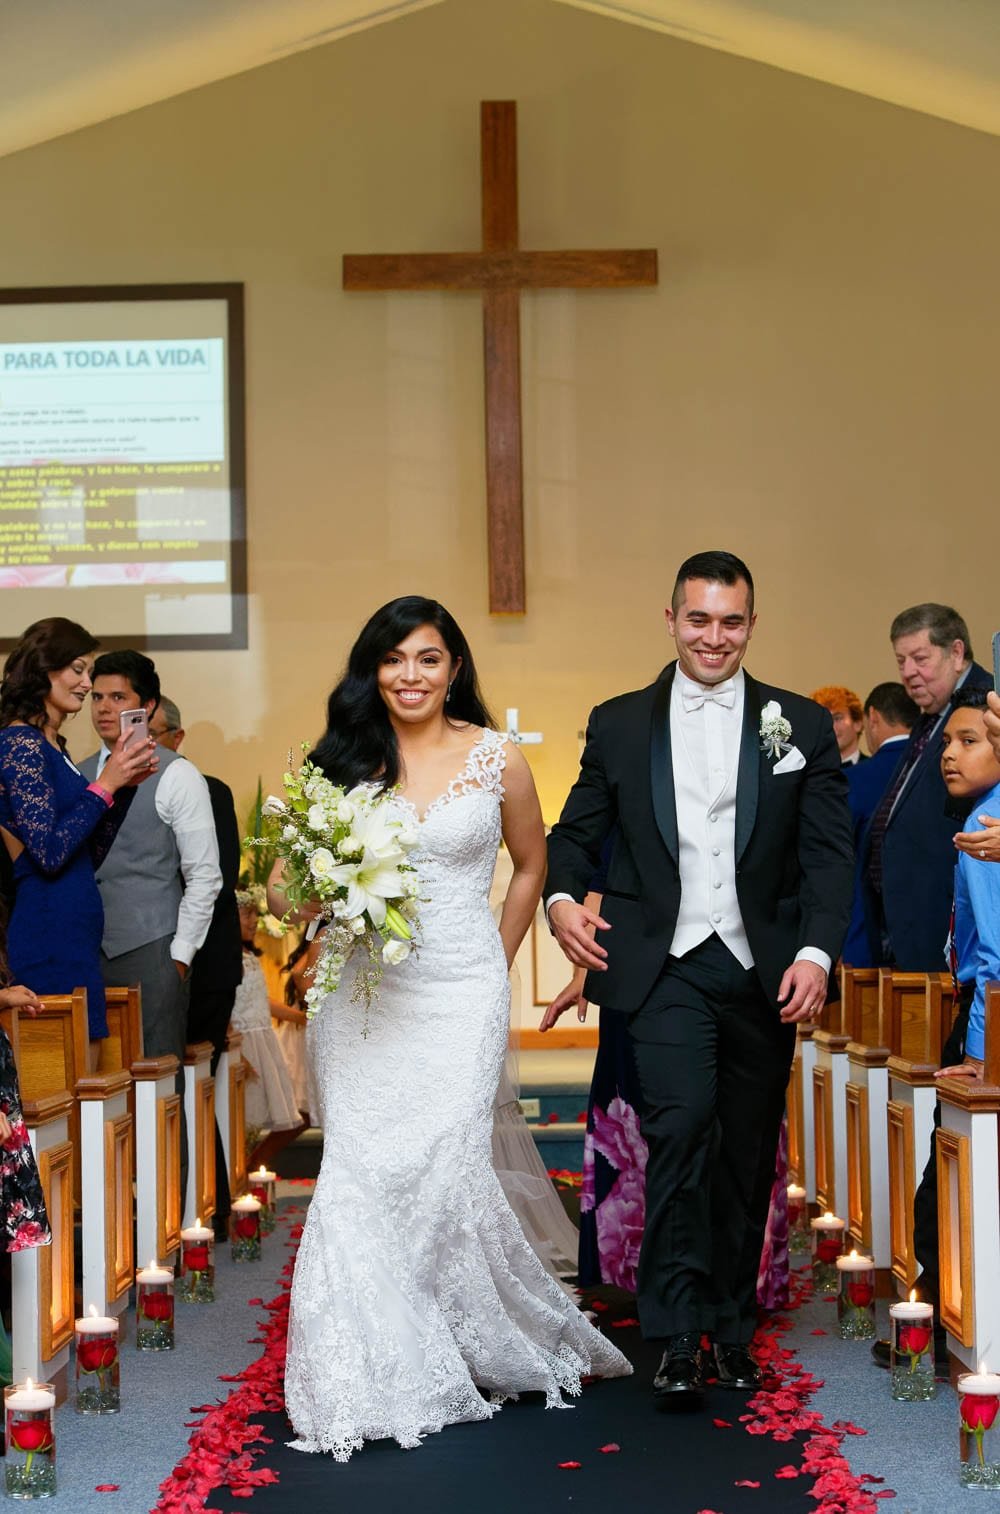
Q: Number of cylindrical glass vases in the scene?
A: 11